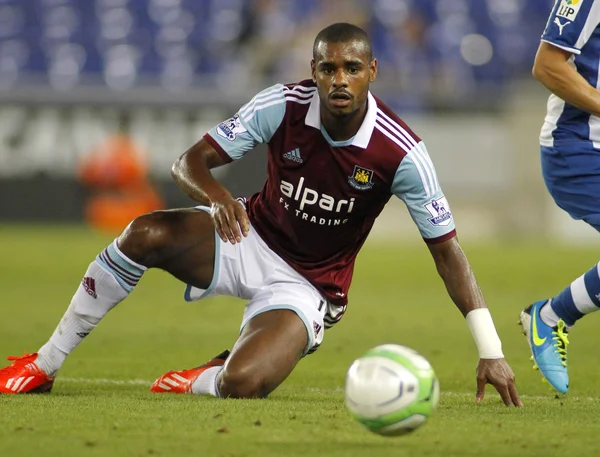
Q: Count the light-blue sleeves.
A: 2